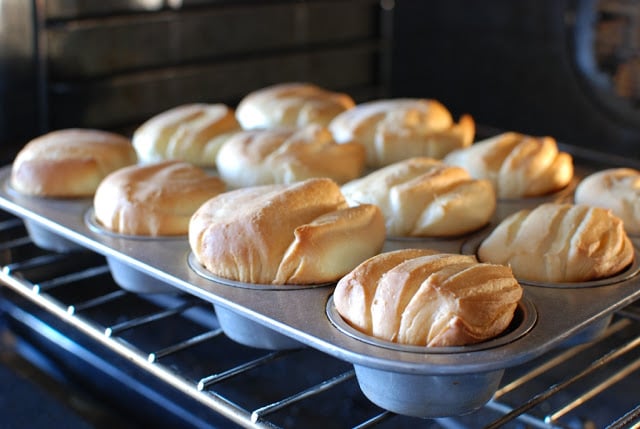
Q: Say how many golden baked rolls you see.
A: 12